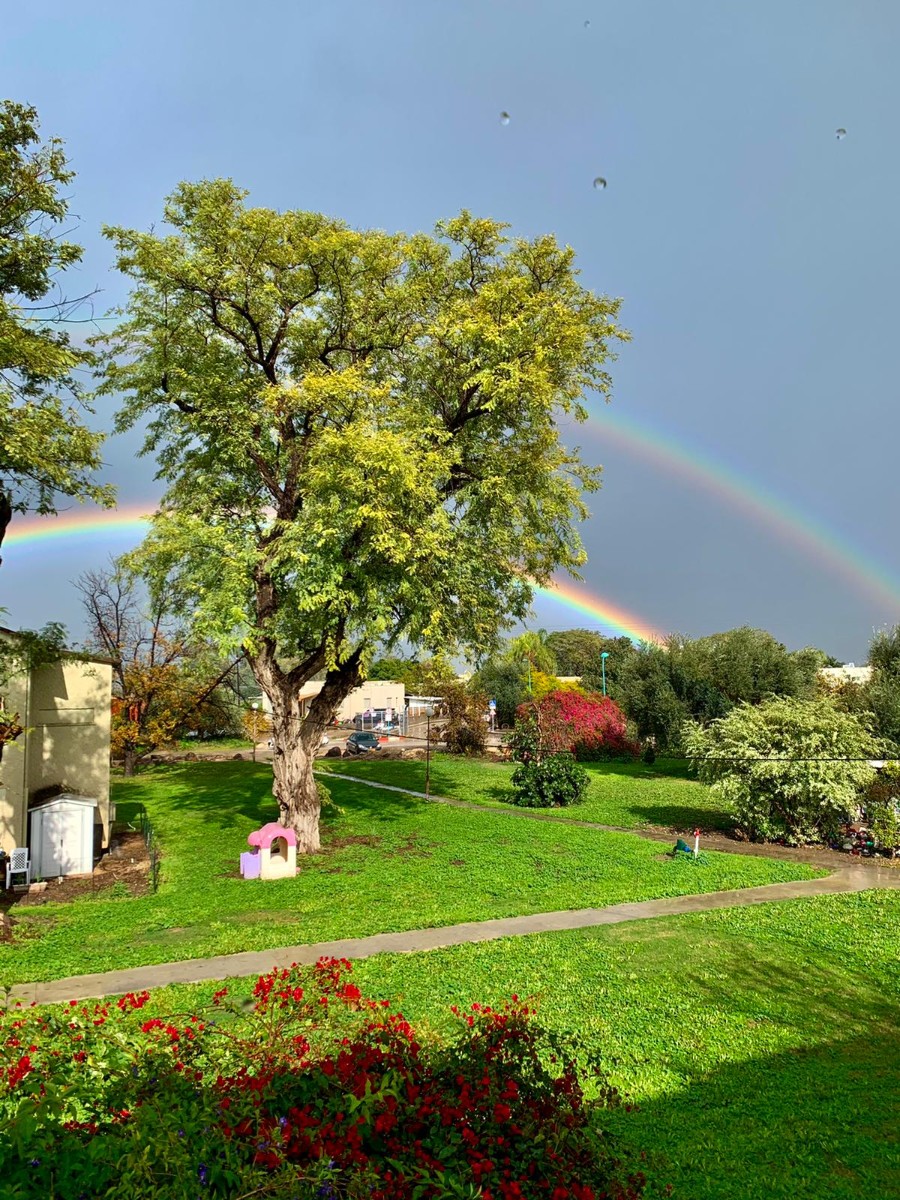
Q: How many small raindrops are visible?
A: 4